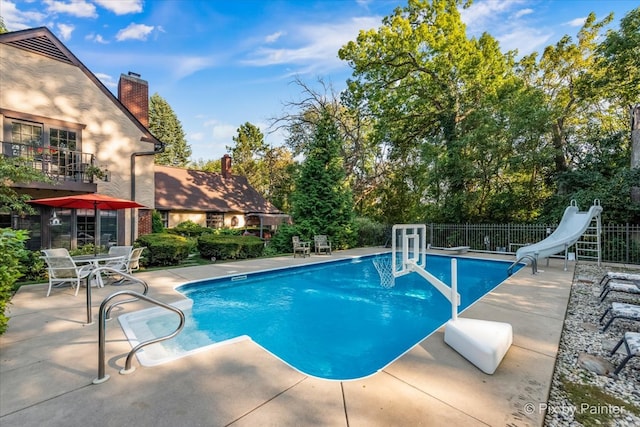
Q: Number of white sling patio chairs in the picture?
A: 3